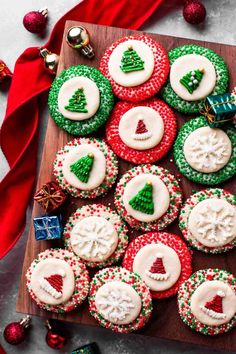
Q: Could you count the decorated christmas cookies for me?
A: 13